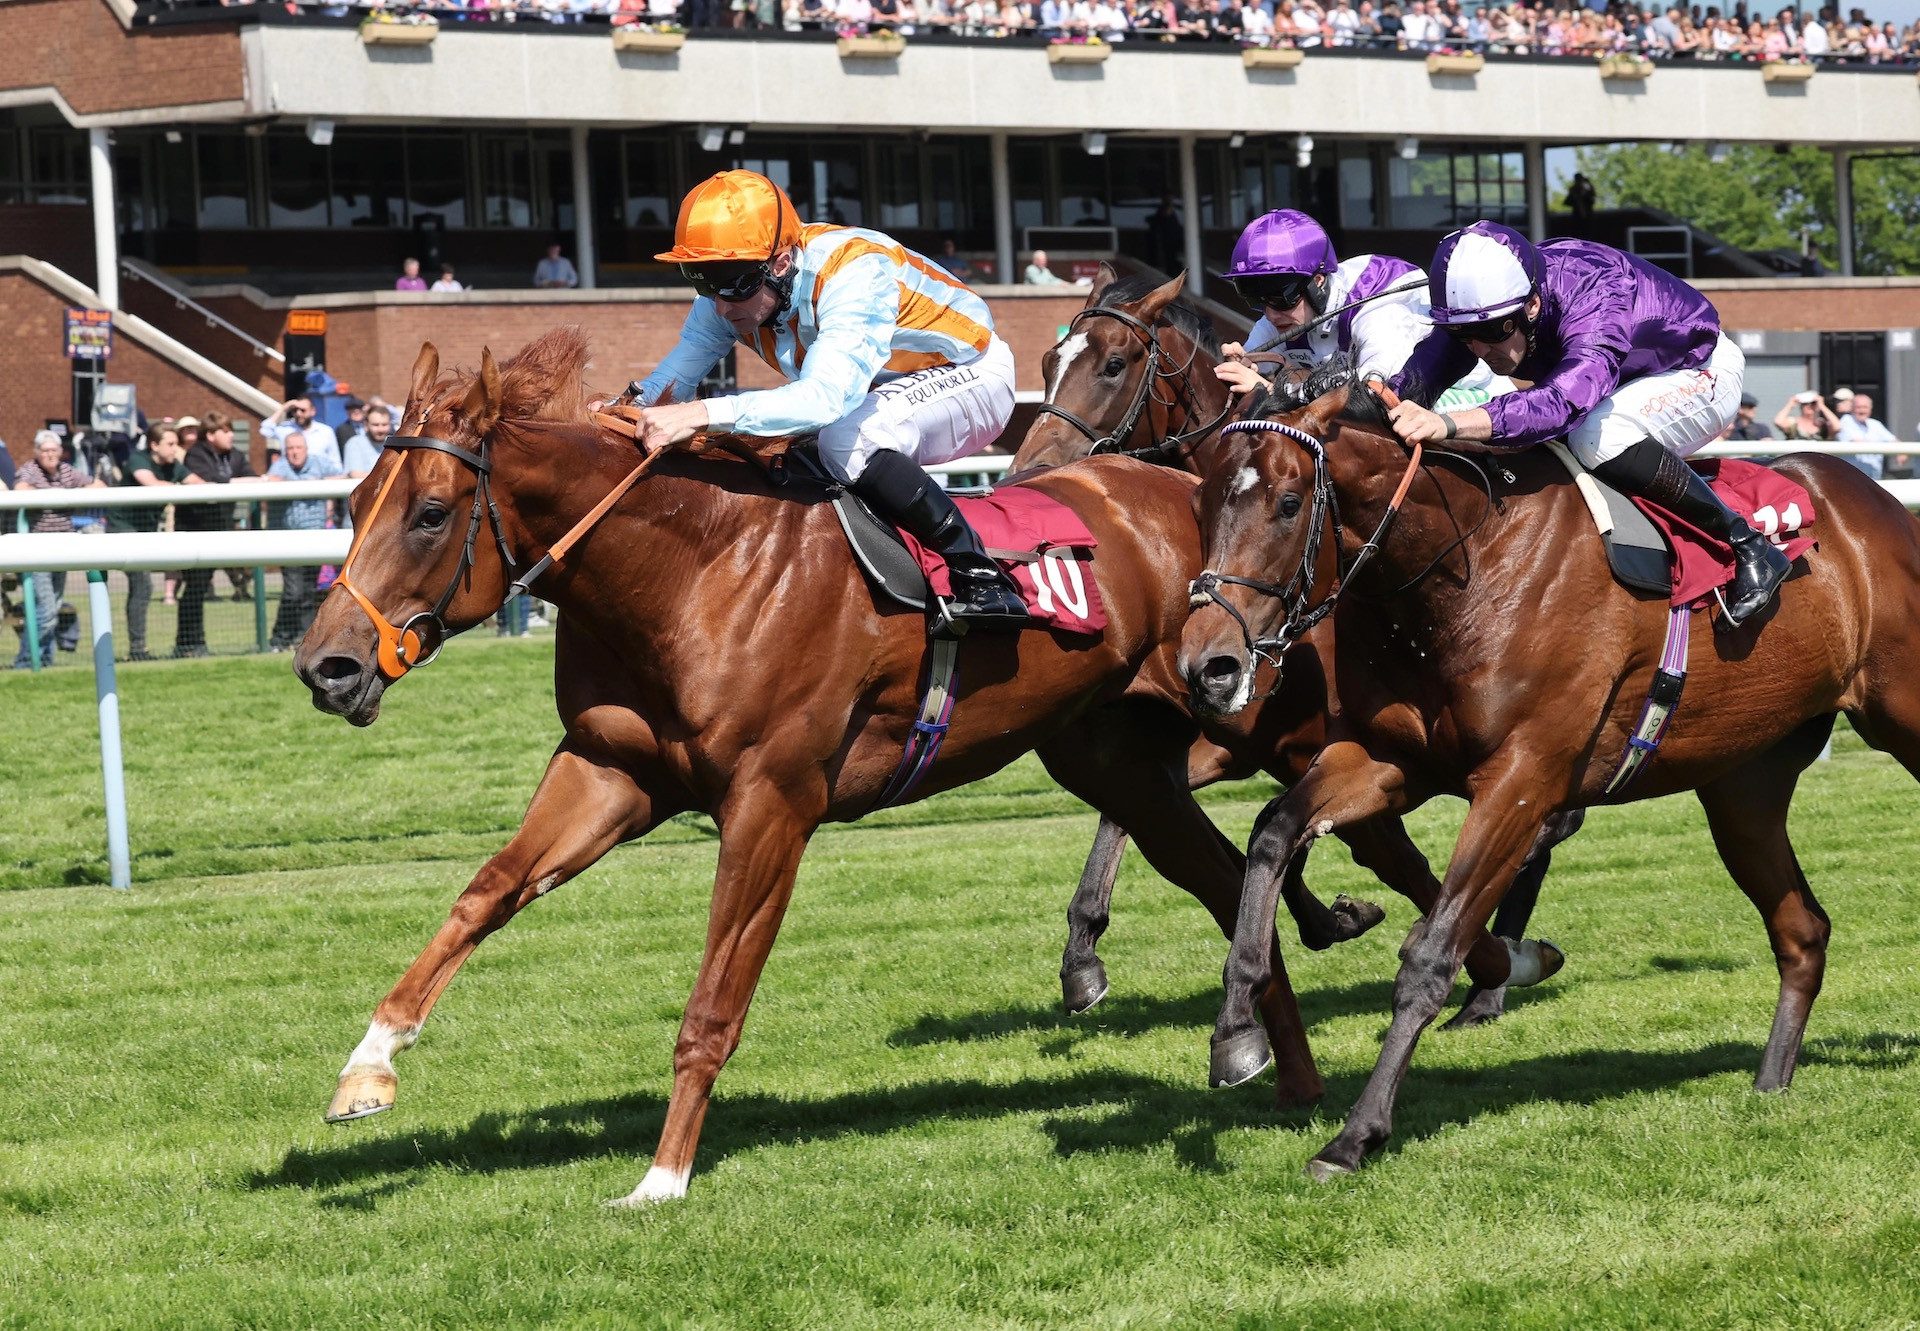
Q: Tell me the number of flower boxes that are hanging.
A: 8